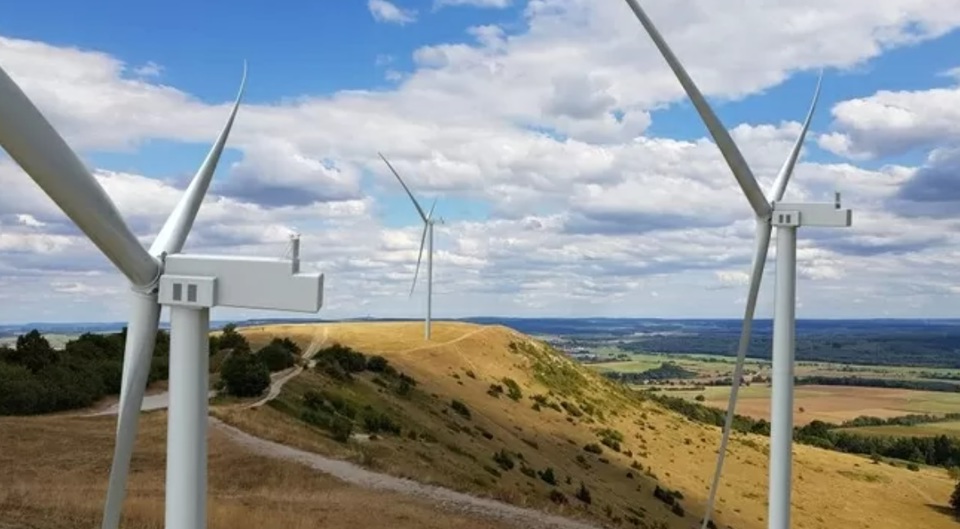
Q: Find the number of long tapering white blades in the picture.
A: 9